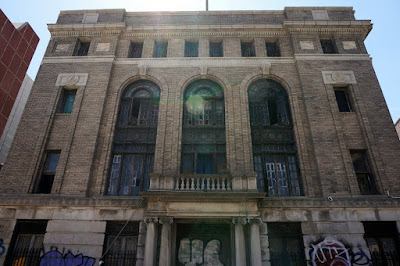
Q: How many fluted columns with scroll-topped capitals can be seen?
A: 4